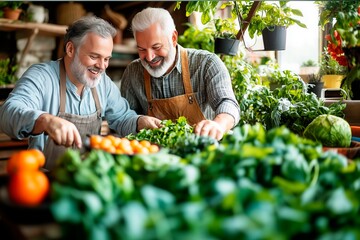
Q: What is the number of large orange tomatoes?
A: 2